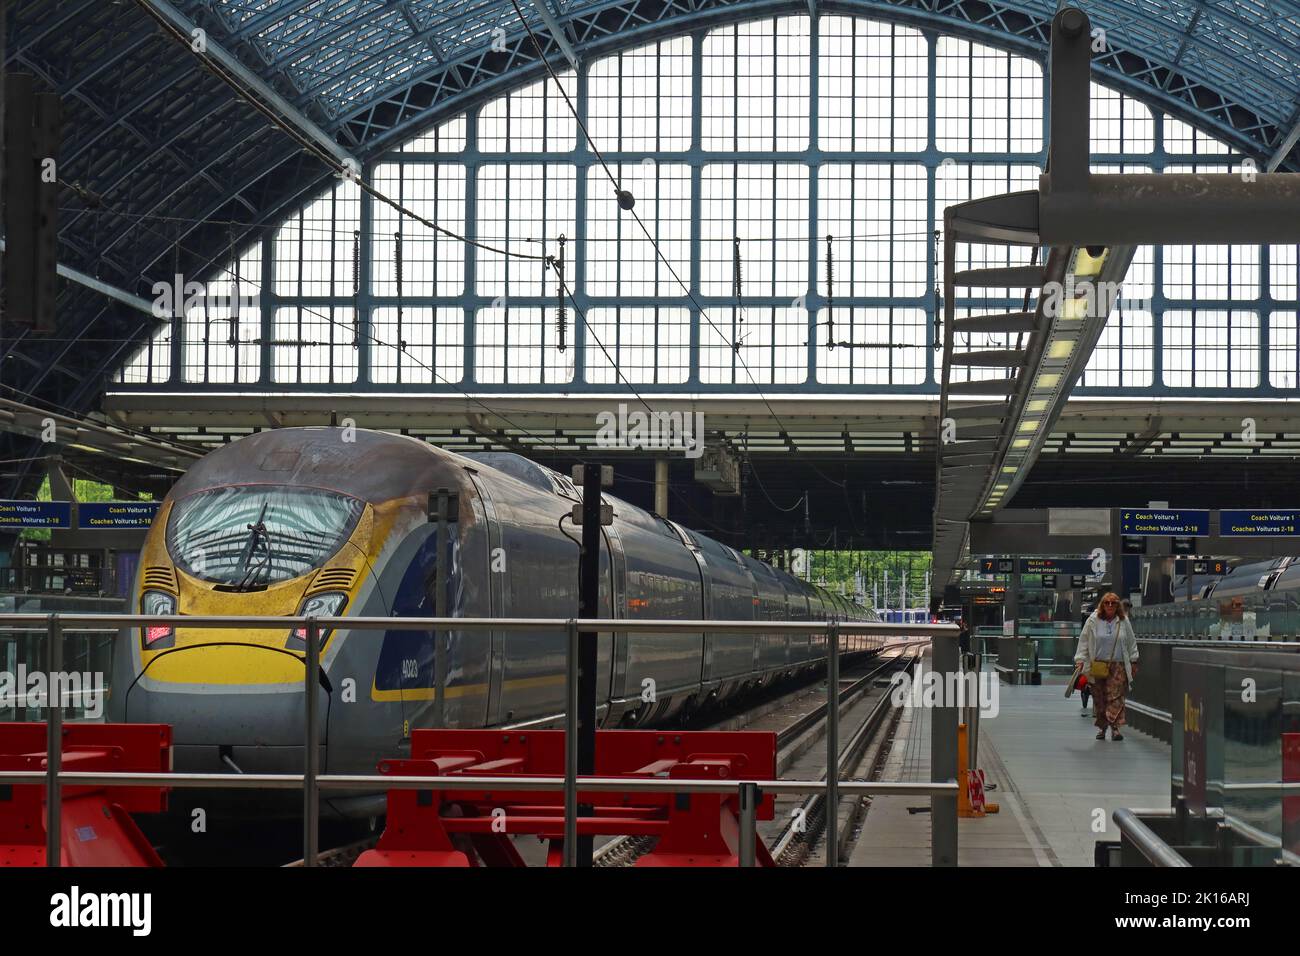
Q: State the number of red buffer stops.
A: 2